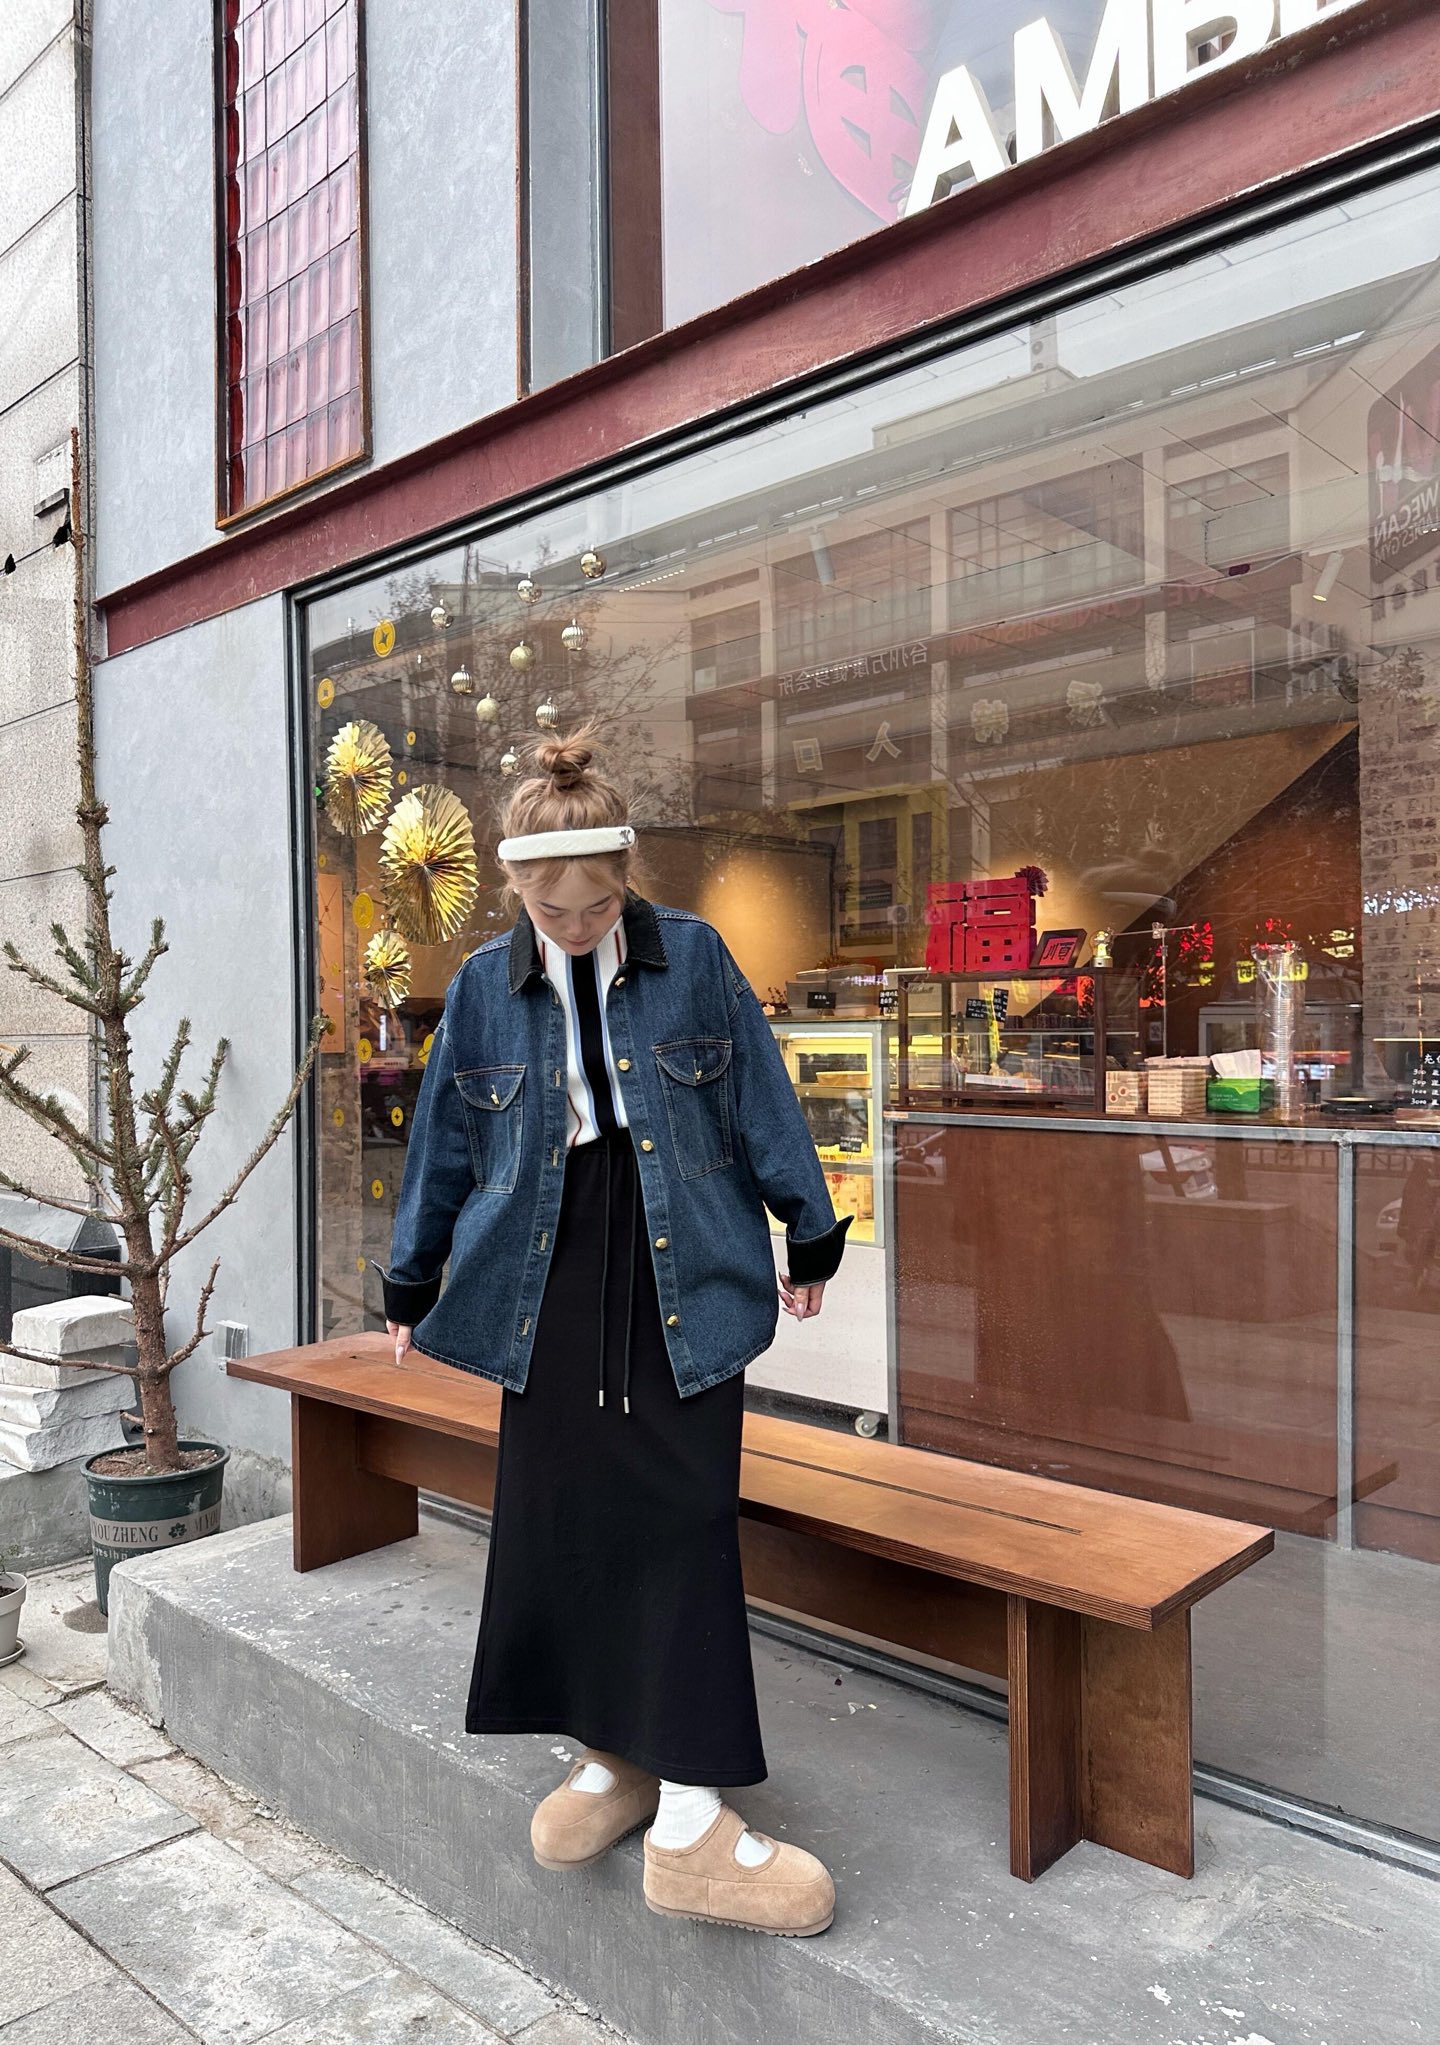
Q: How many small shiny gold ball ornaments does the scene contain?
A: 9